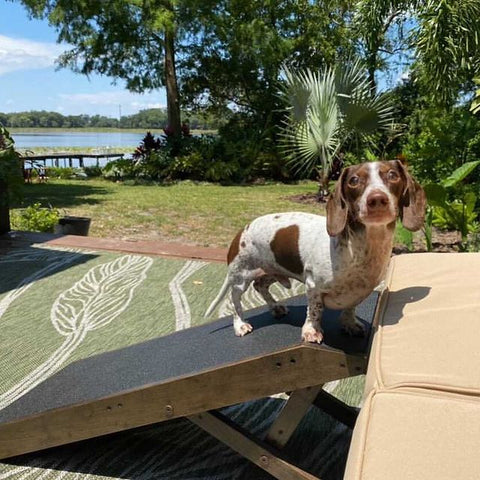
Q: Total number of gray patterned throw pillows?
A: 0